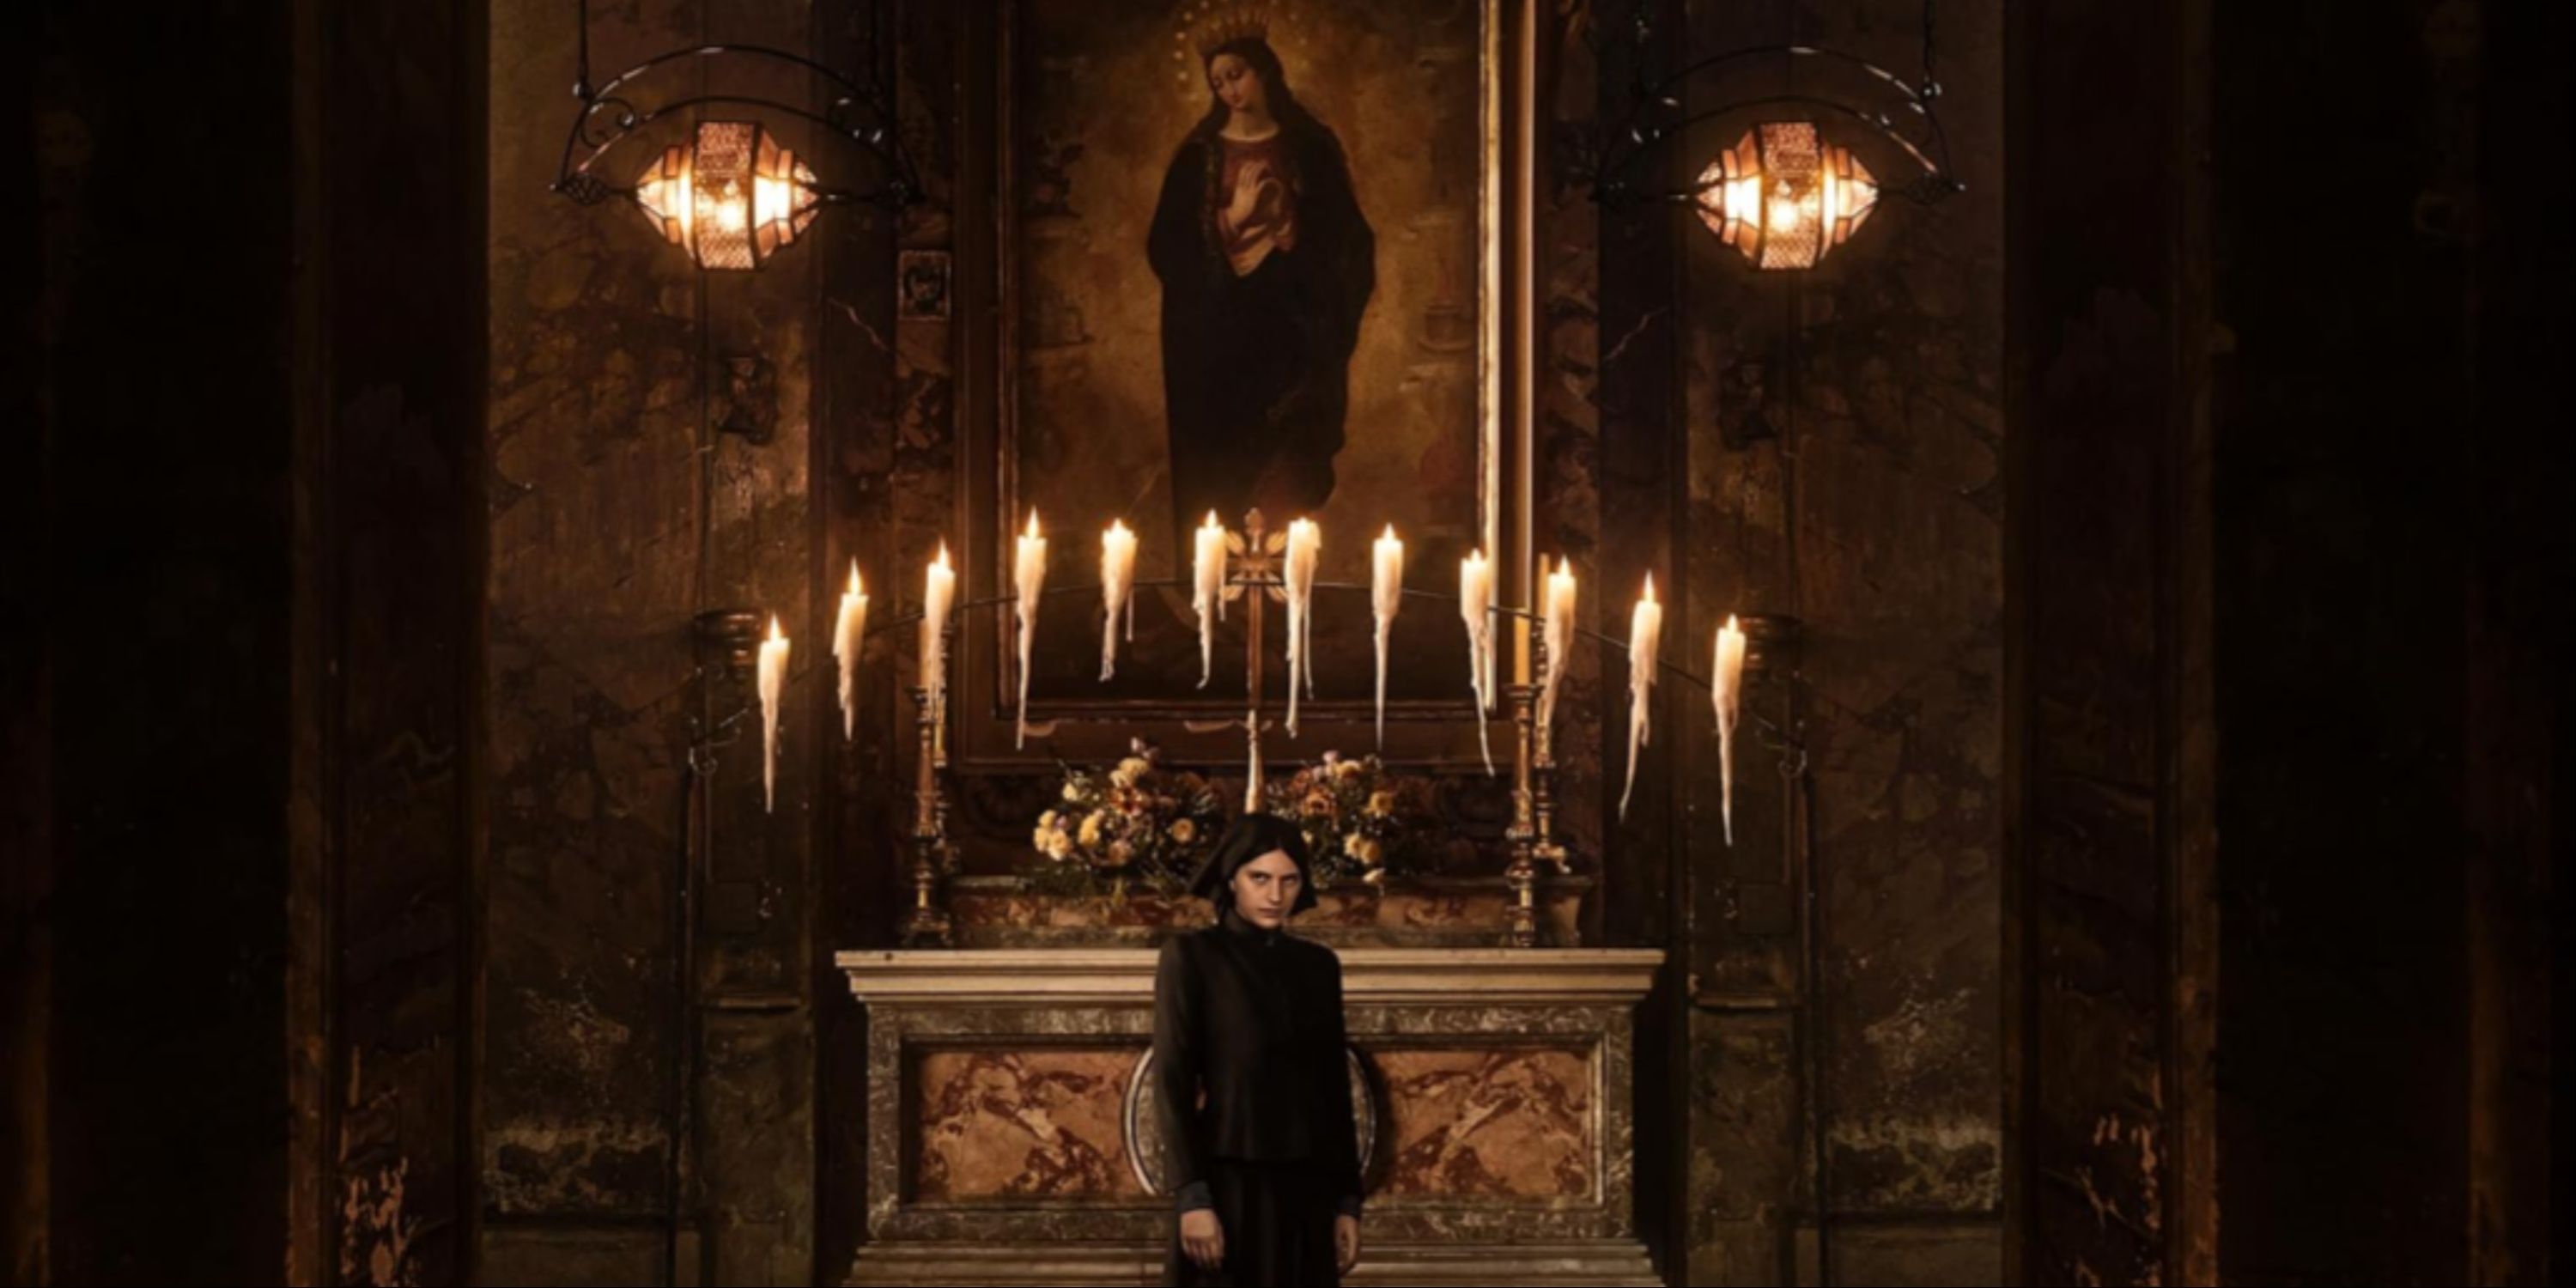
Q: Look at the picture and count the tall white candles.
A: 12